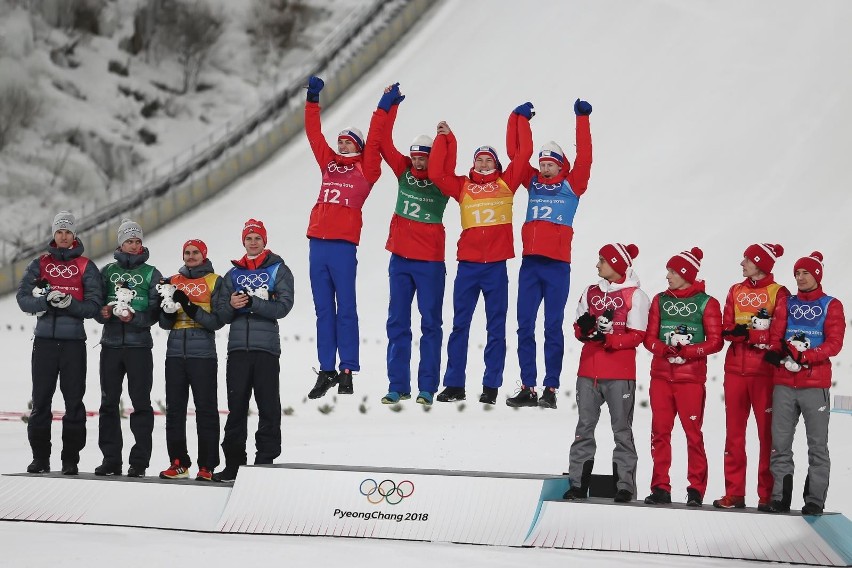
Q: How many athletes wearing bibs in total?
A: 12